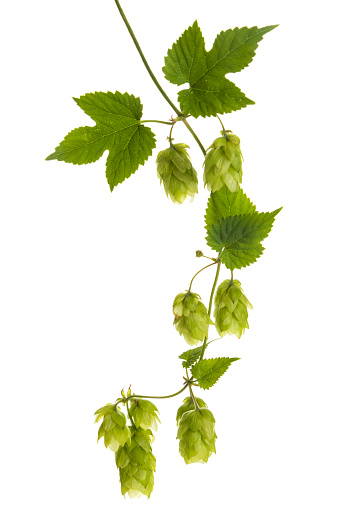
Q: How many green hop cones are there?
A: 9